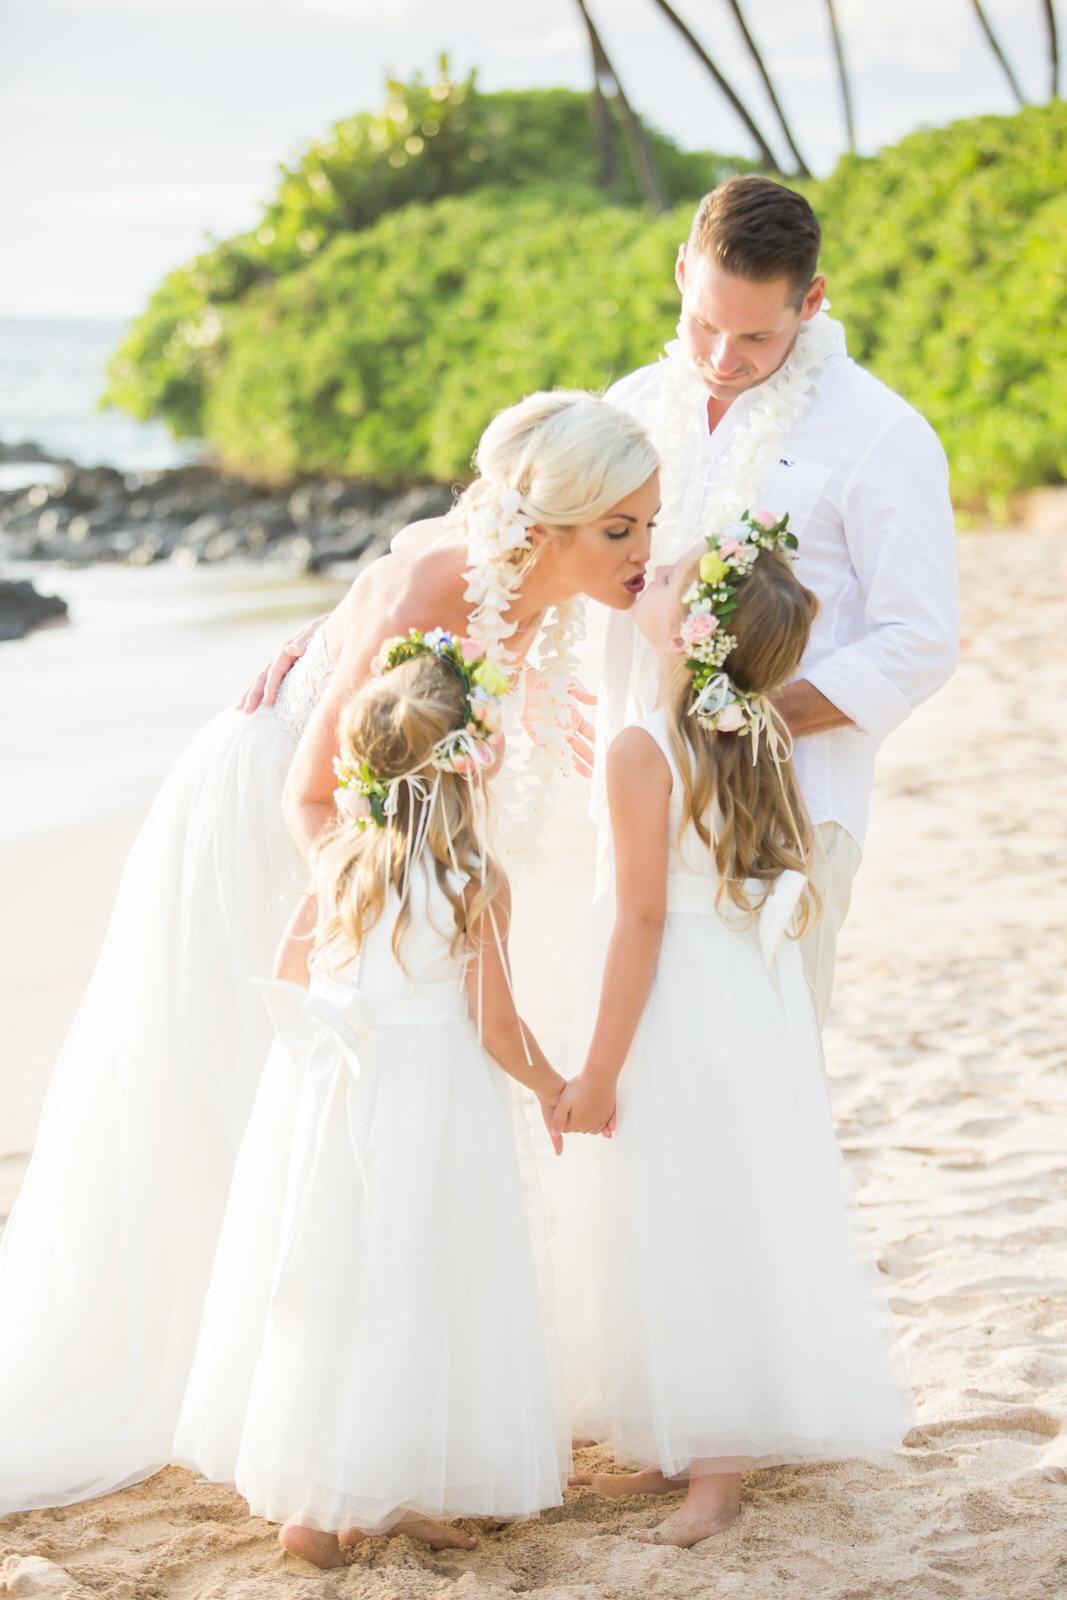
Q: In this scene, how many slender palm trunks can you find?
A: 7